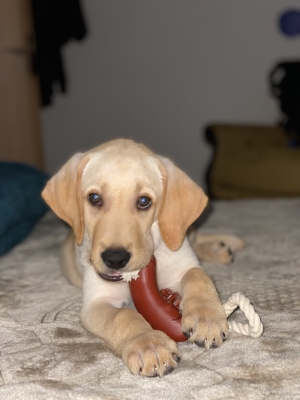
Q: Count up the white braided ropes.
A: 1